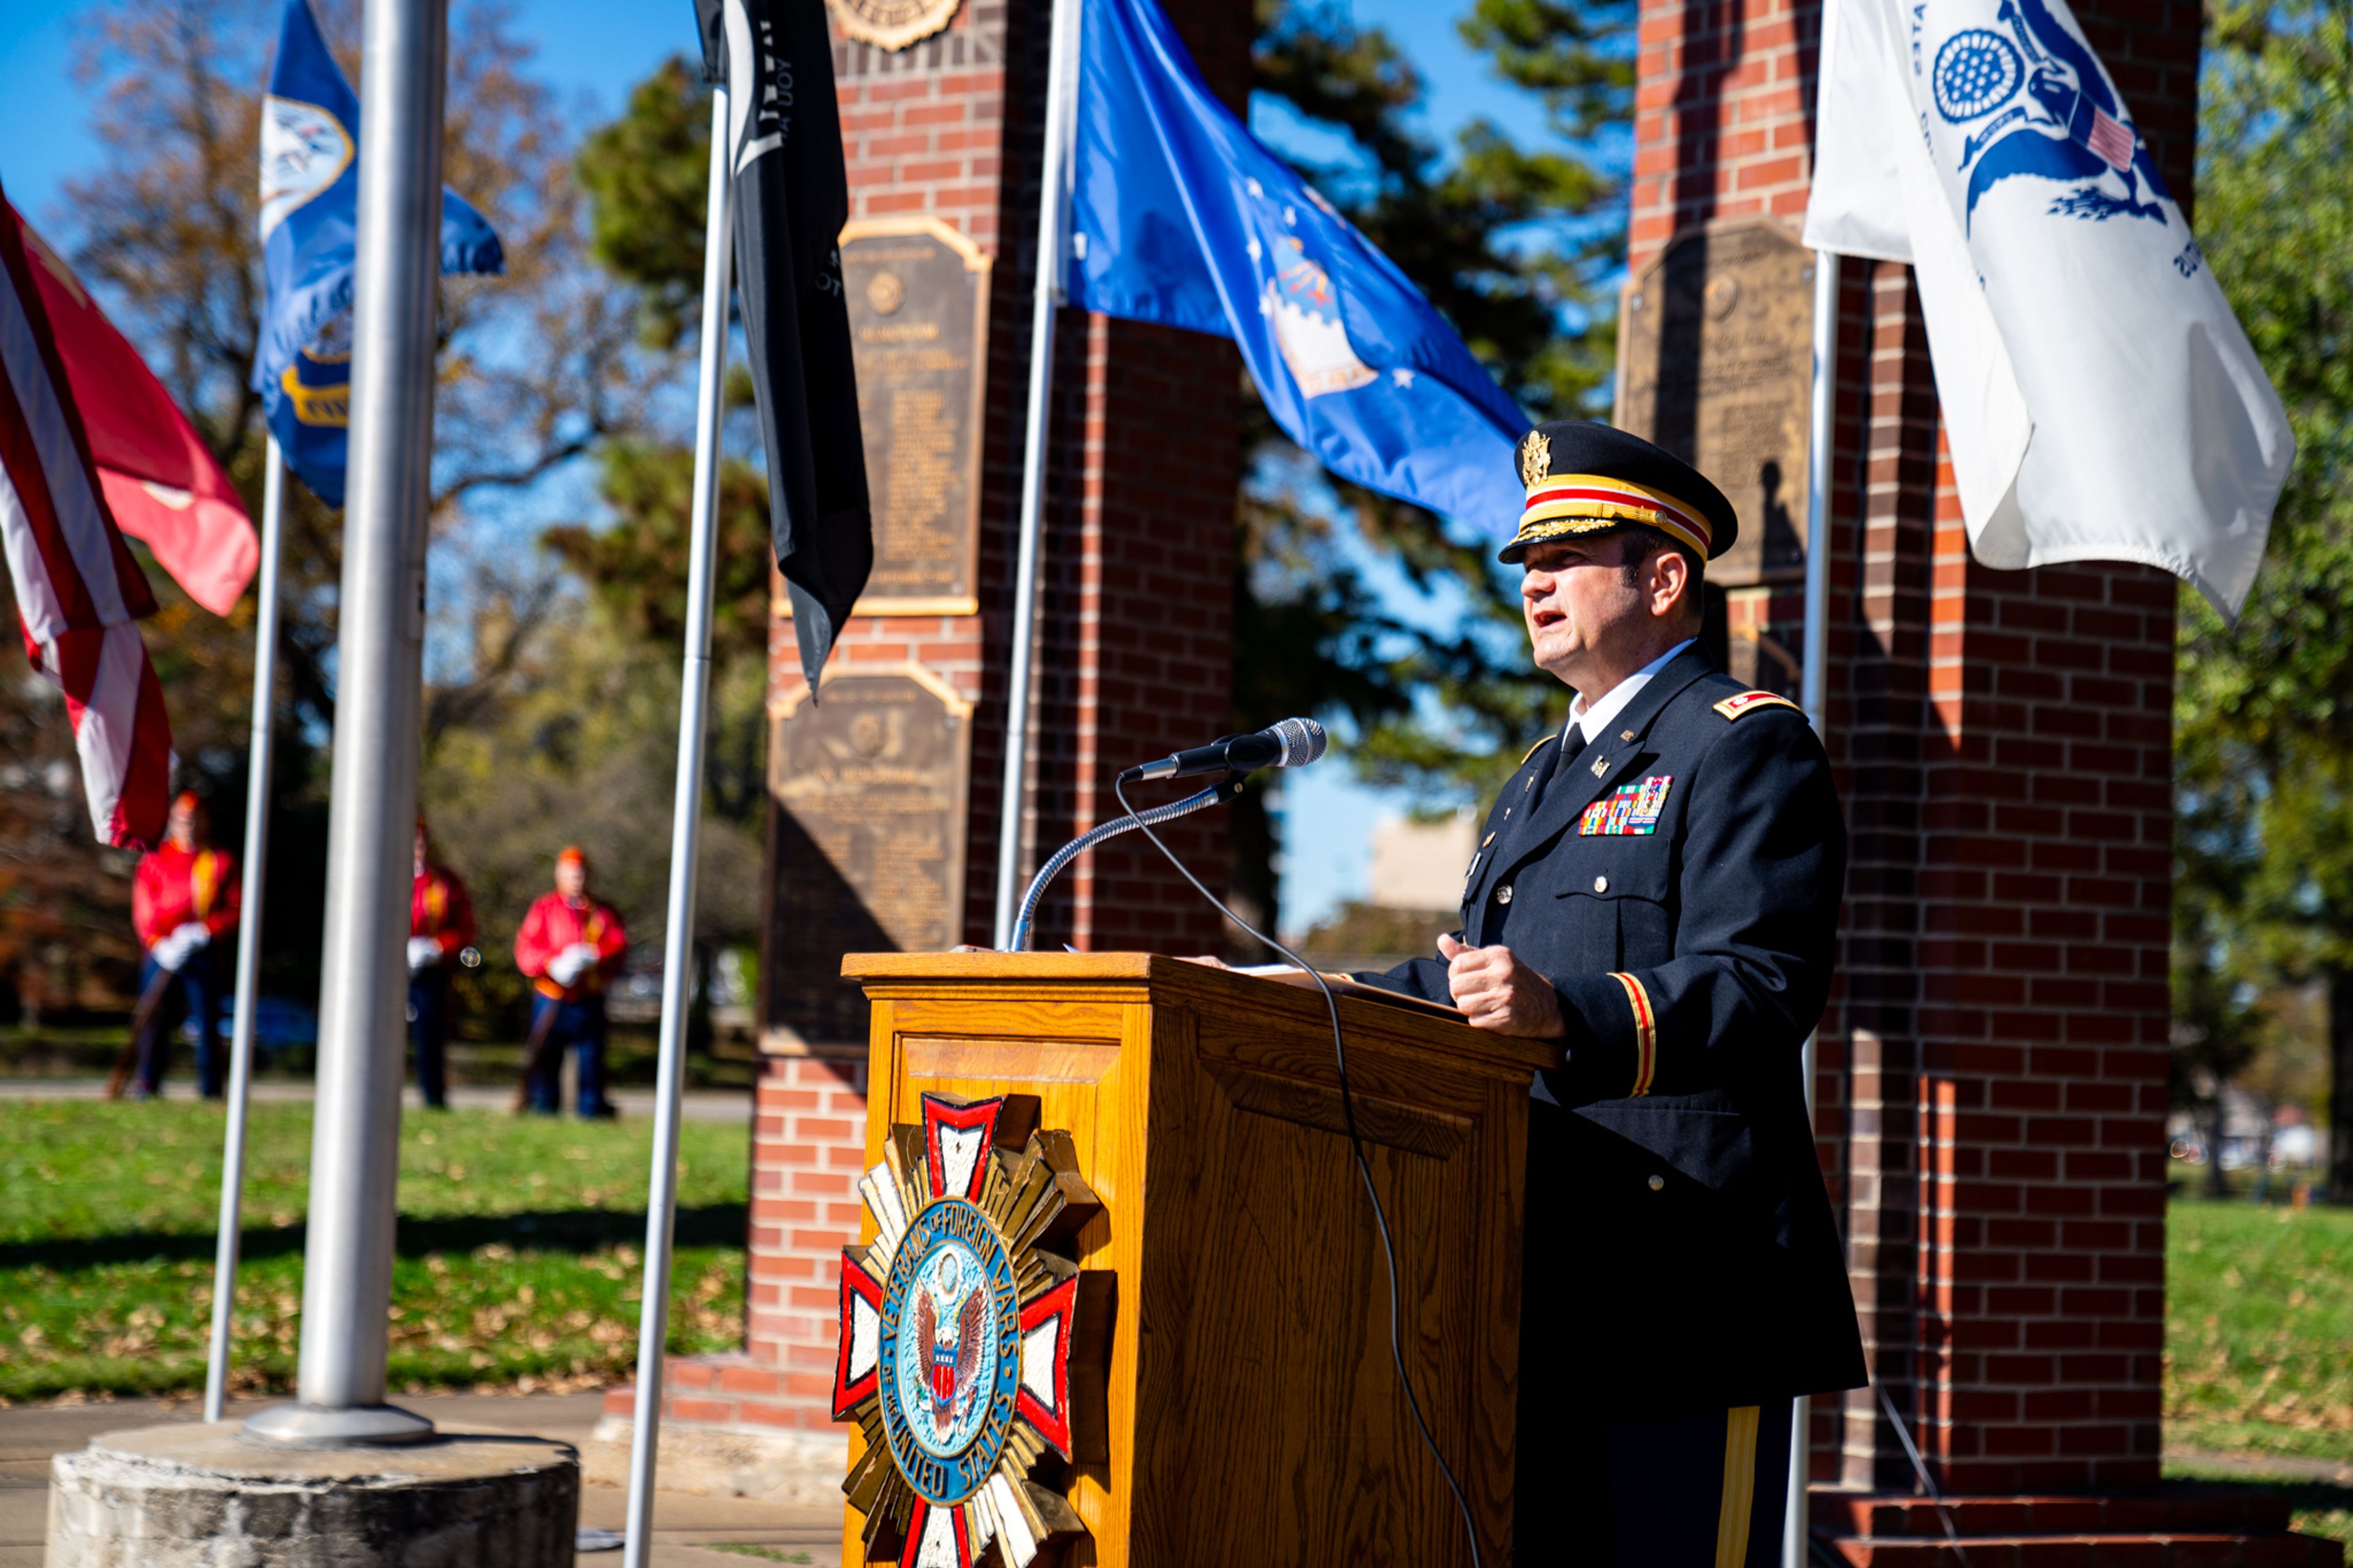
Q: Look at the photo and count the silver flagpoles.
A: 5